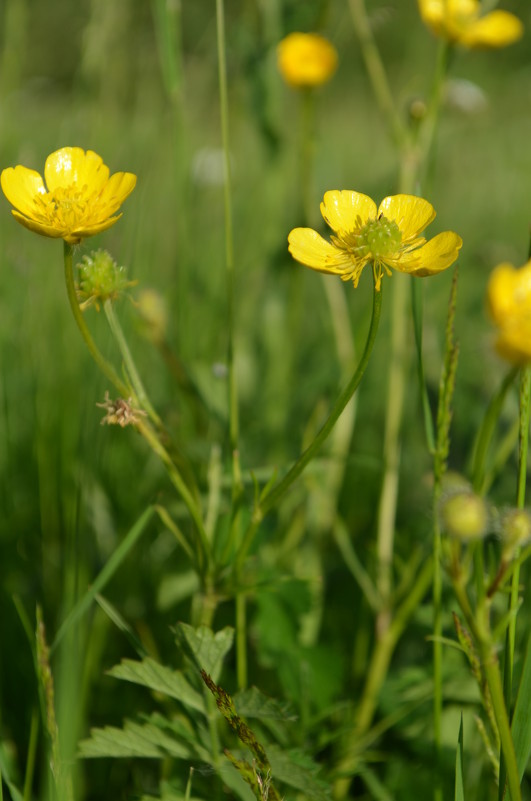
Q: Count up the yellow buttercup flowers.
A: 5